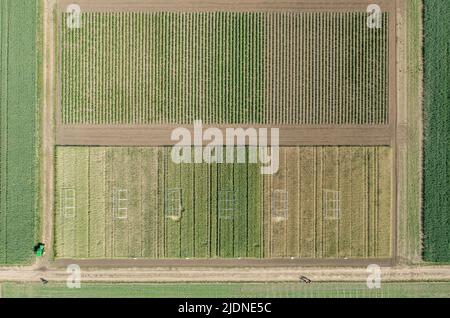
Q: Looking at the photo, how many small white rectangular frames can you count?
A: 6